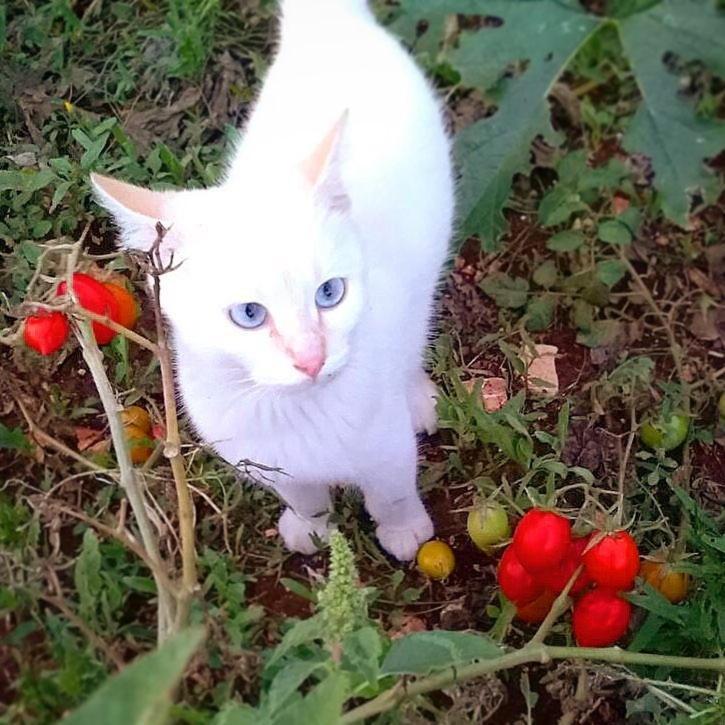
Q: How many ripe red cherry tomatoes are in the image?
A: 7